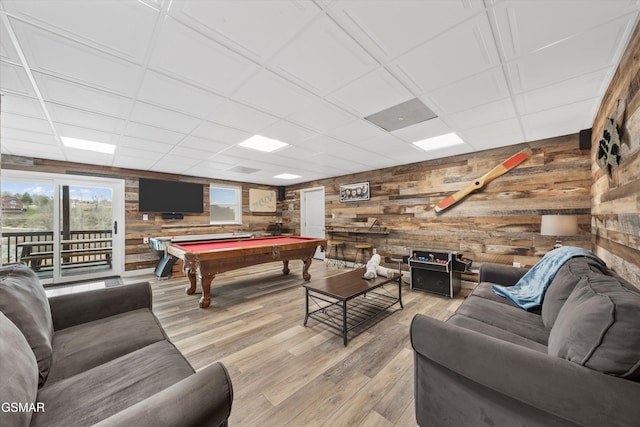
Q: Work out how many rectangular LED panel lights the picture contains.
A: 4